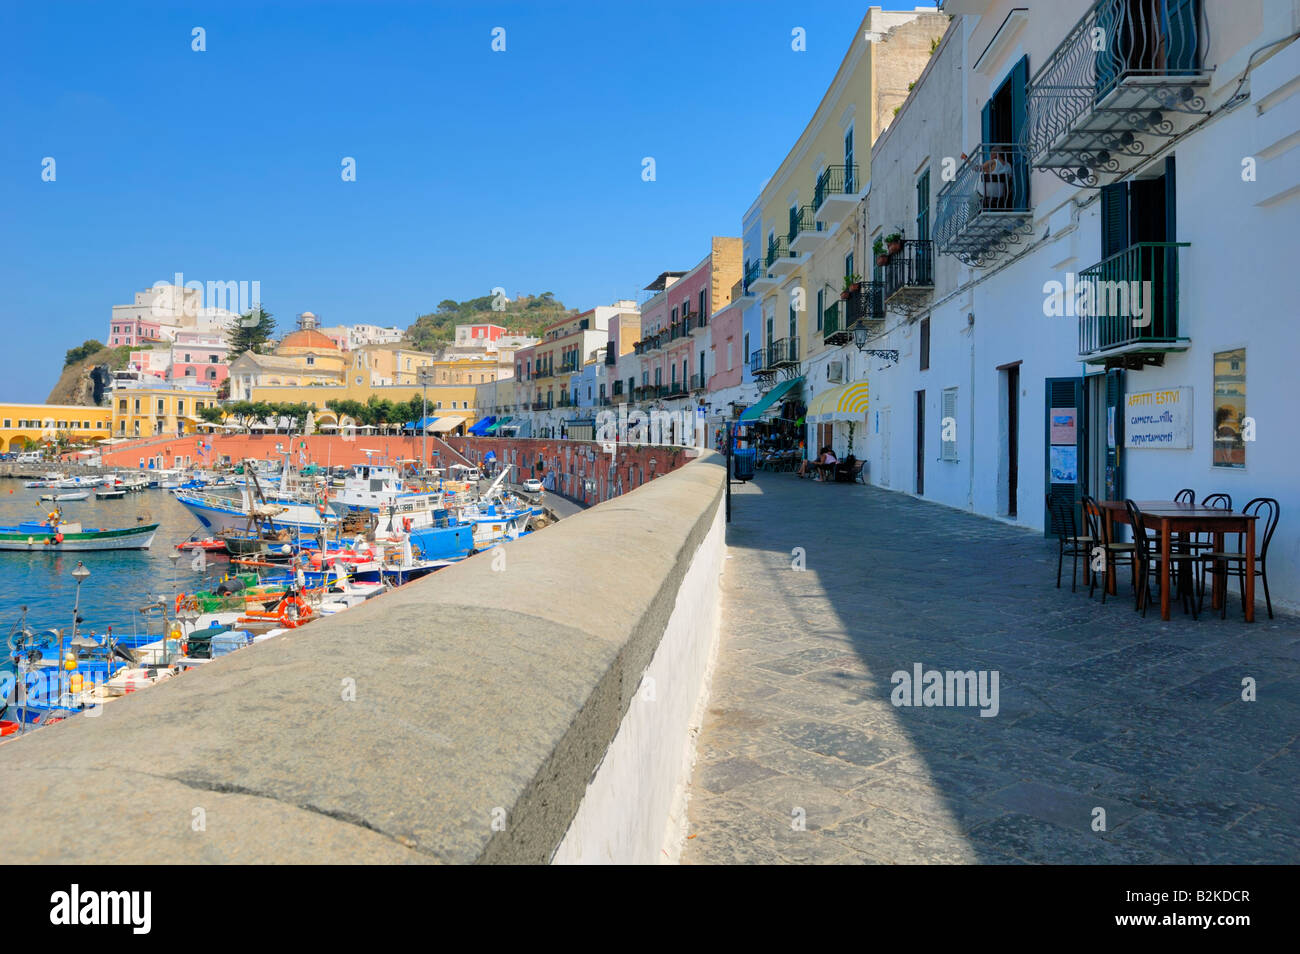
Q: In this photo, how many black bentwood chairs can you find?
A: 6